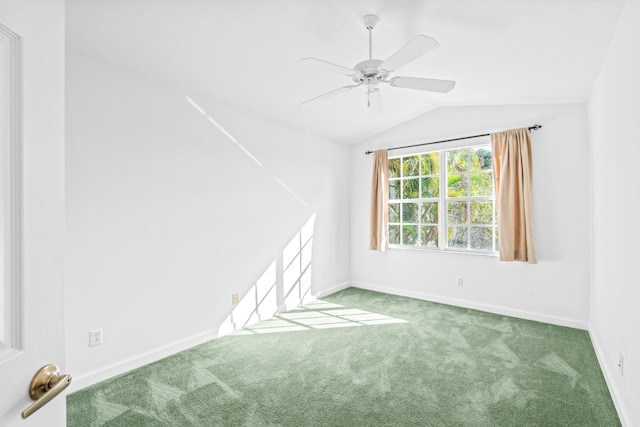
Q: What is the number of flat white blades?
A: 5